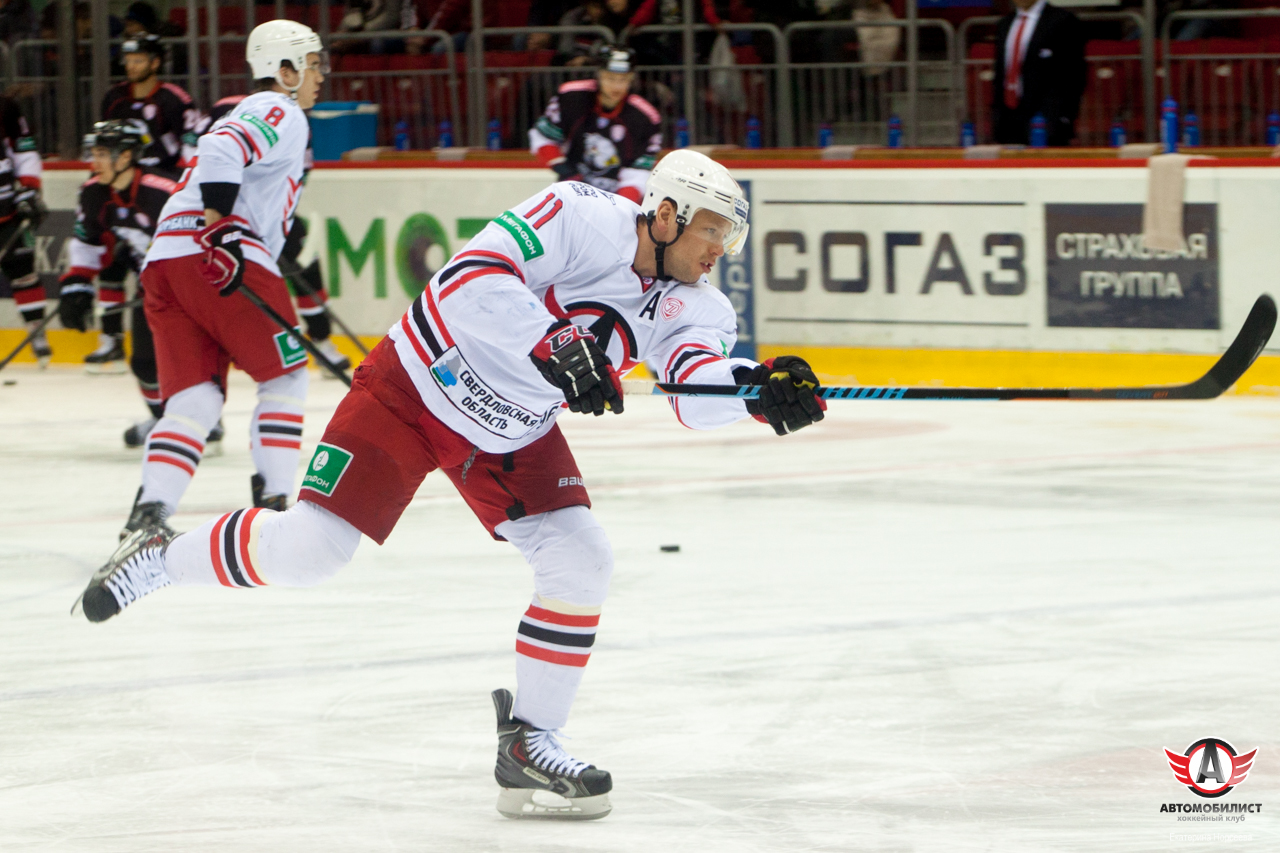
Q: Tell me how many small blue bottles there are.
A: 13